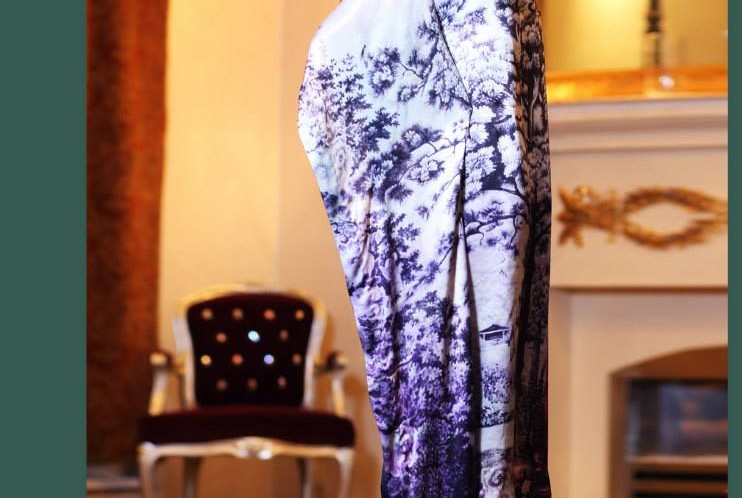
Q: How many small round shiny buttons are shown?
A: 14